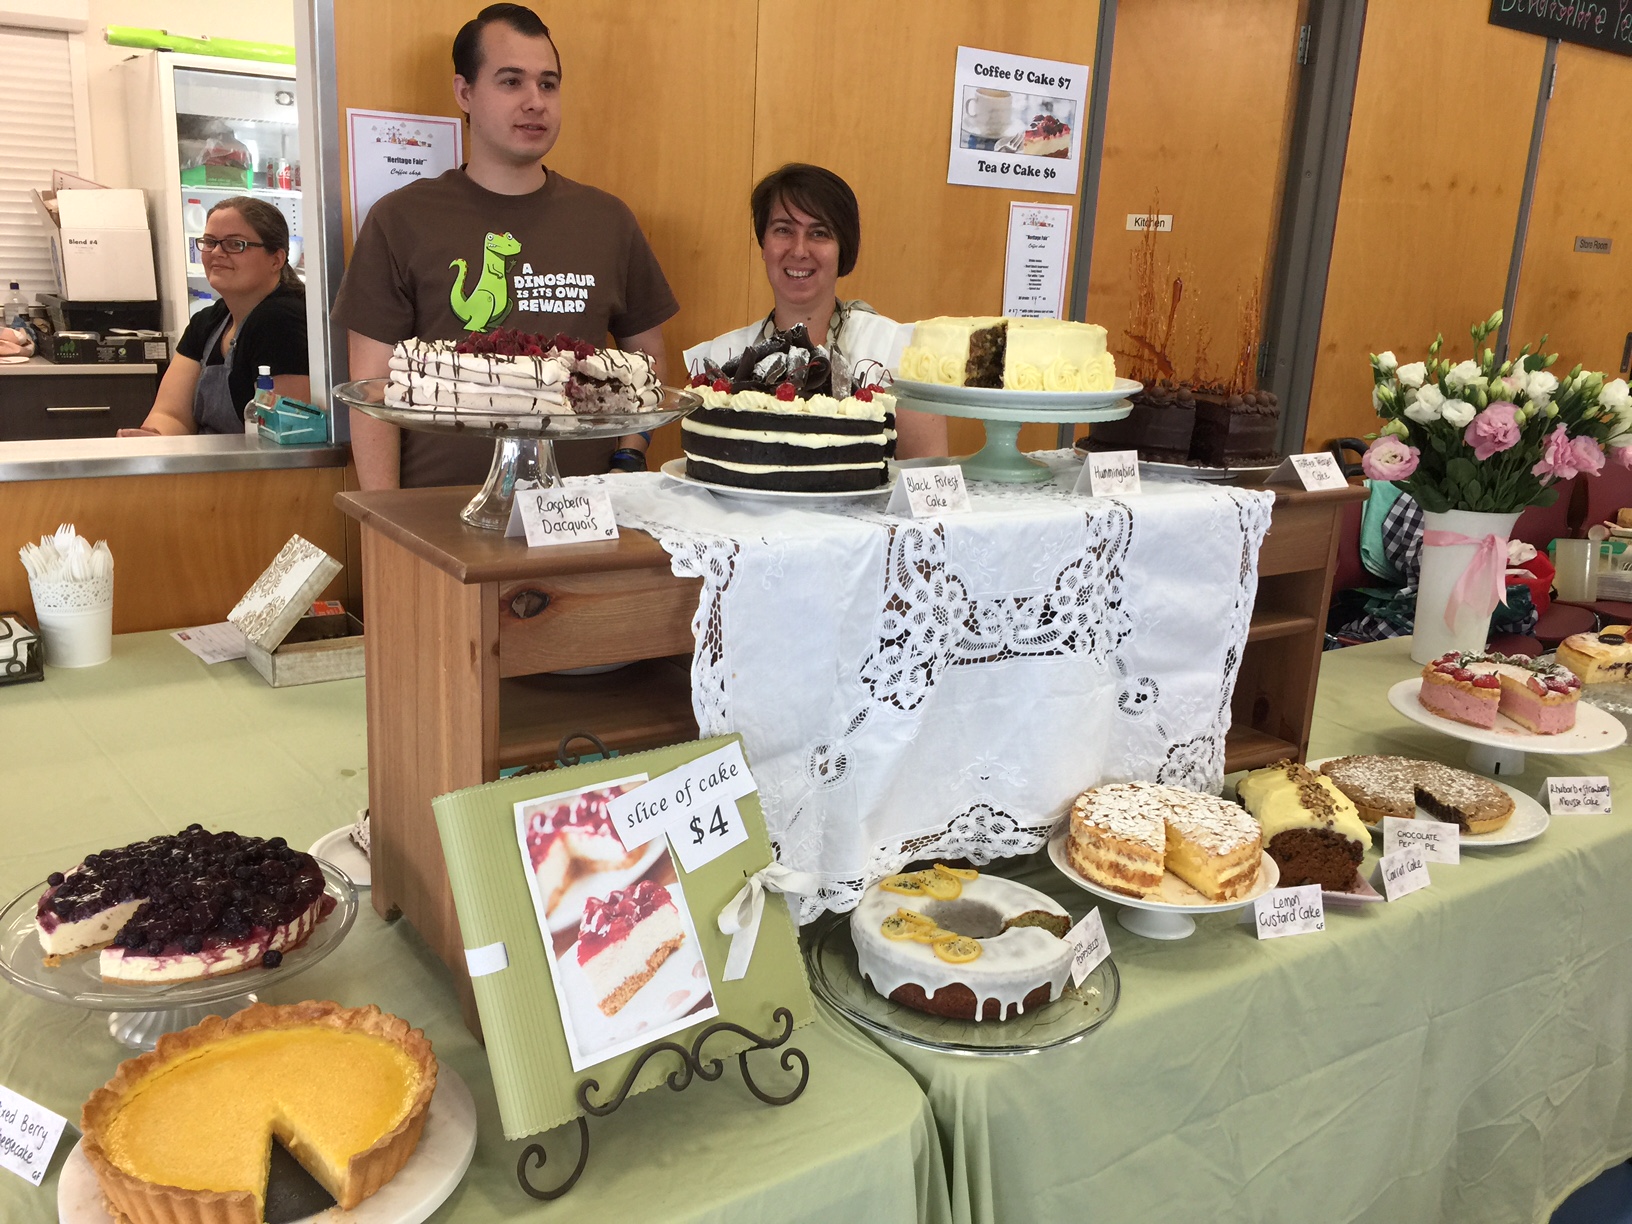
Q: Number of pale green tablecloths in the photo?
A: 2